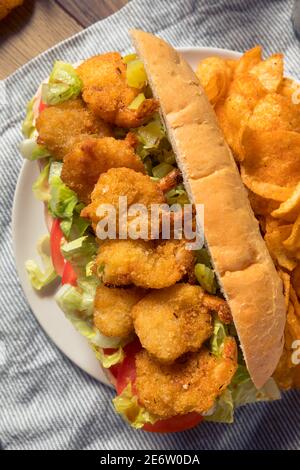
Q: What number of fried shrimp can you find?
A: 8